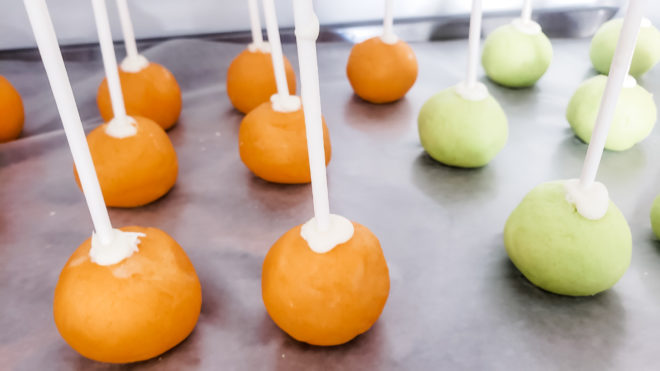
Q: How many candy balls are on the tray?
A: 14